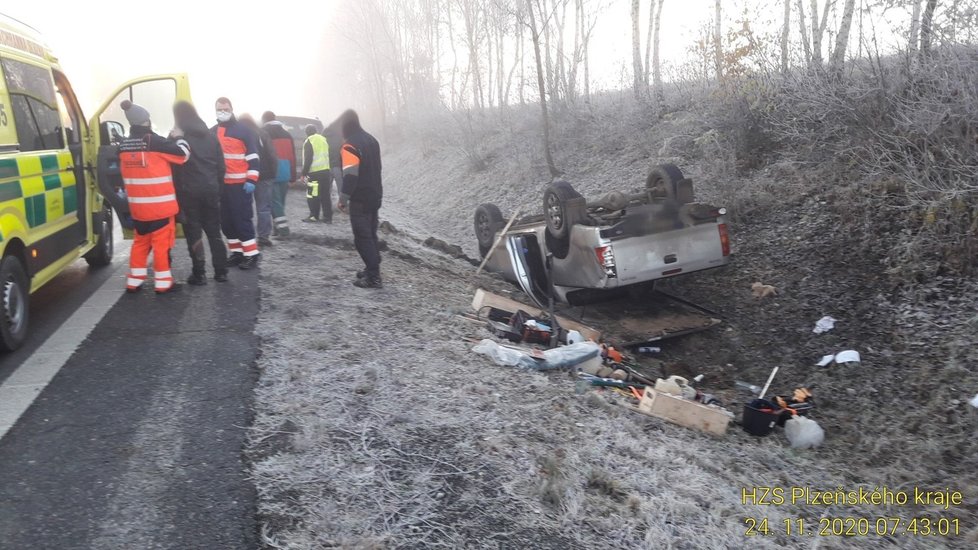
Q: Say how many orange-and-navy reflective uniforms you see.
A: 2